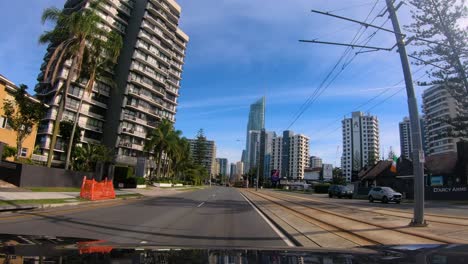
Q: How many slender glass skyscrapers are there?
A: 1